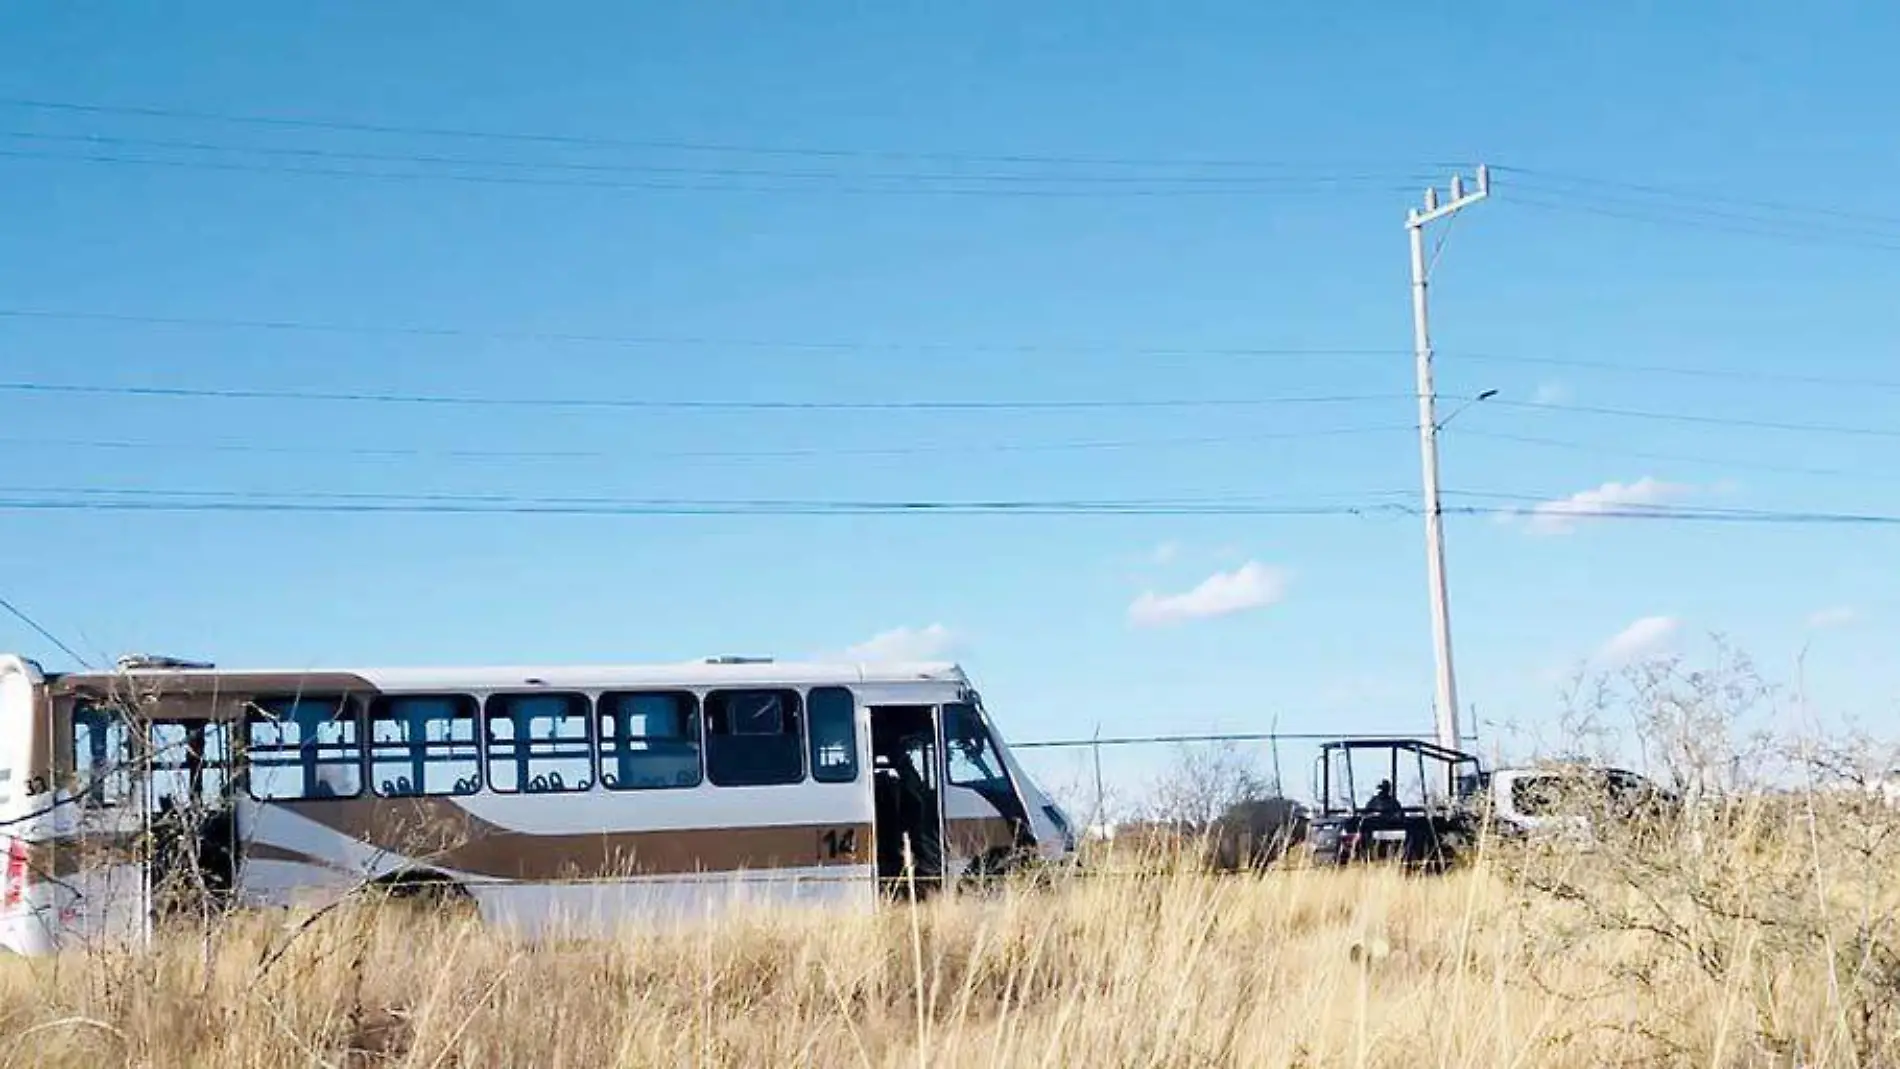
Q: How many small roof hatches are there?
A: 2